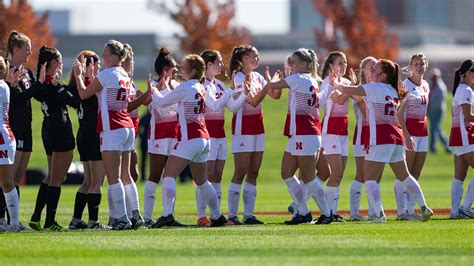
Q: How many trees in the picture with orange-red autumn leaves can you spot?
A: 3